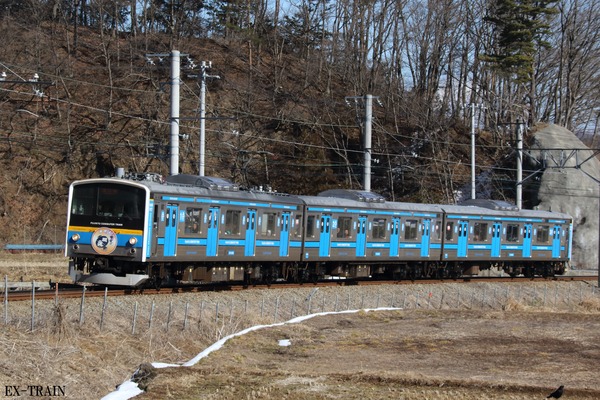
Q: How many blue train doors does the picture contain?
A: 12